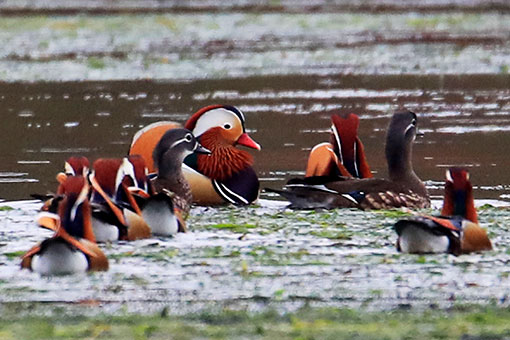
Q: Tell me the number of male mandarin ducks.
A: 7